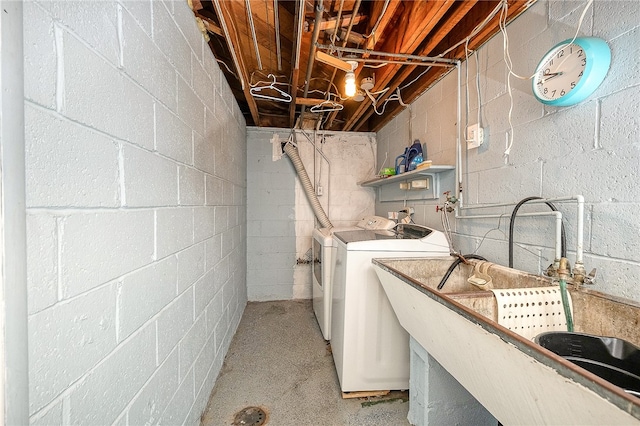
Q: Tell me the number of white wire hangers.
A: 2